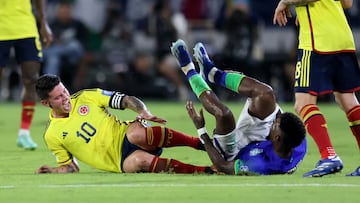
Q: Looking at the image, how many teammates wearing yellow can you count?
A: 3